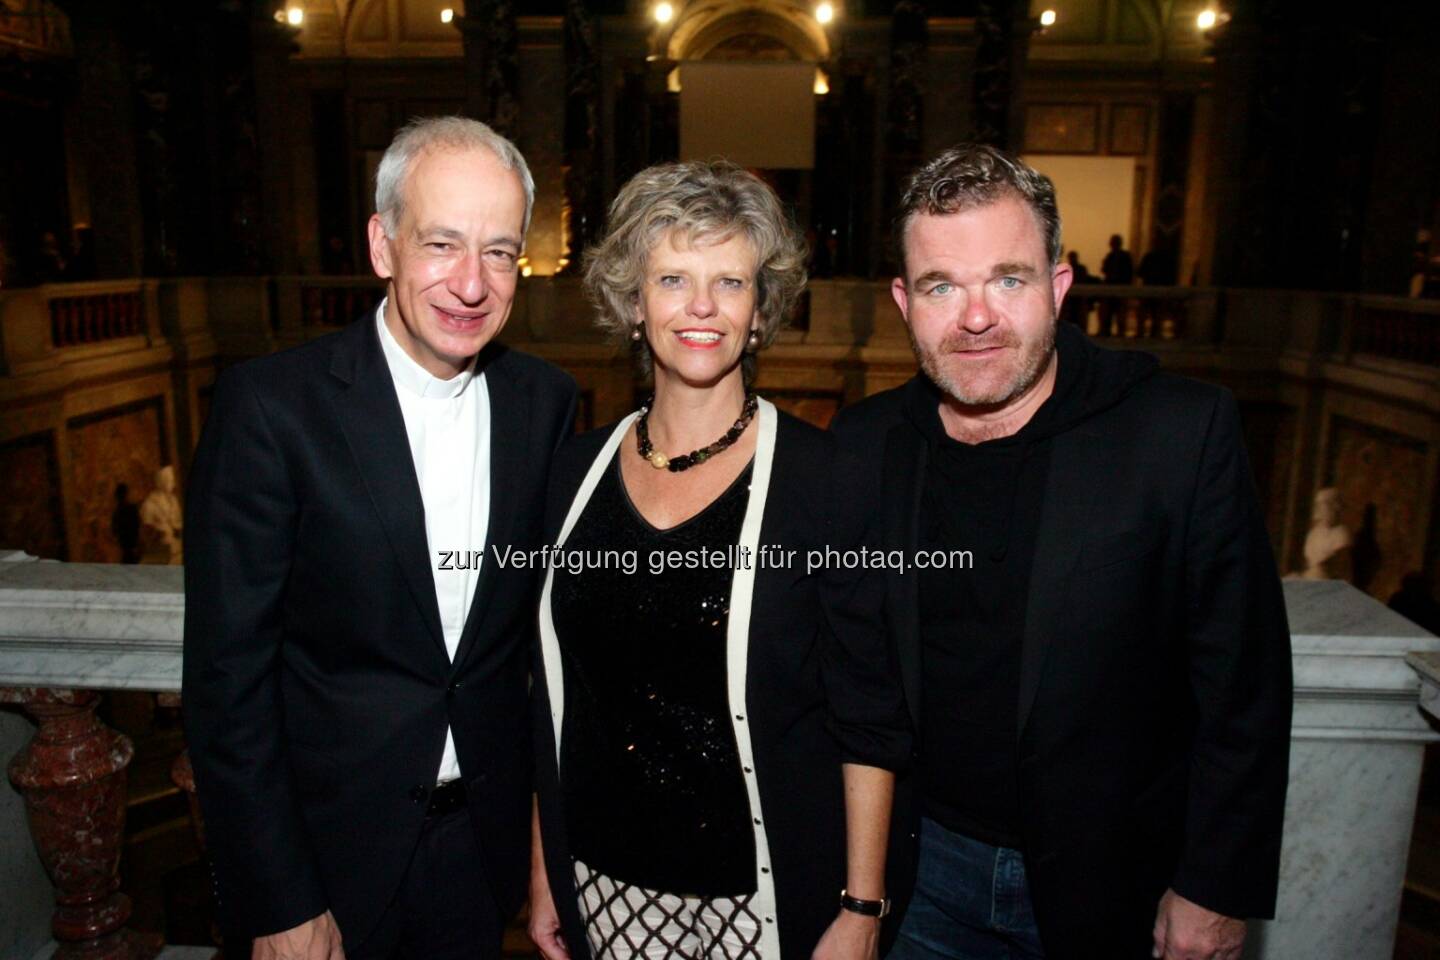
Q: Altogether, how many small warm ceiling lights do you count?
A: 6